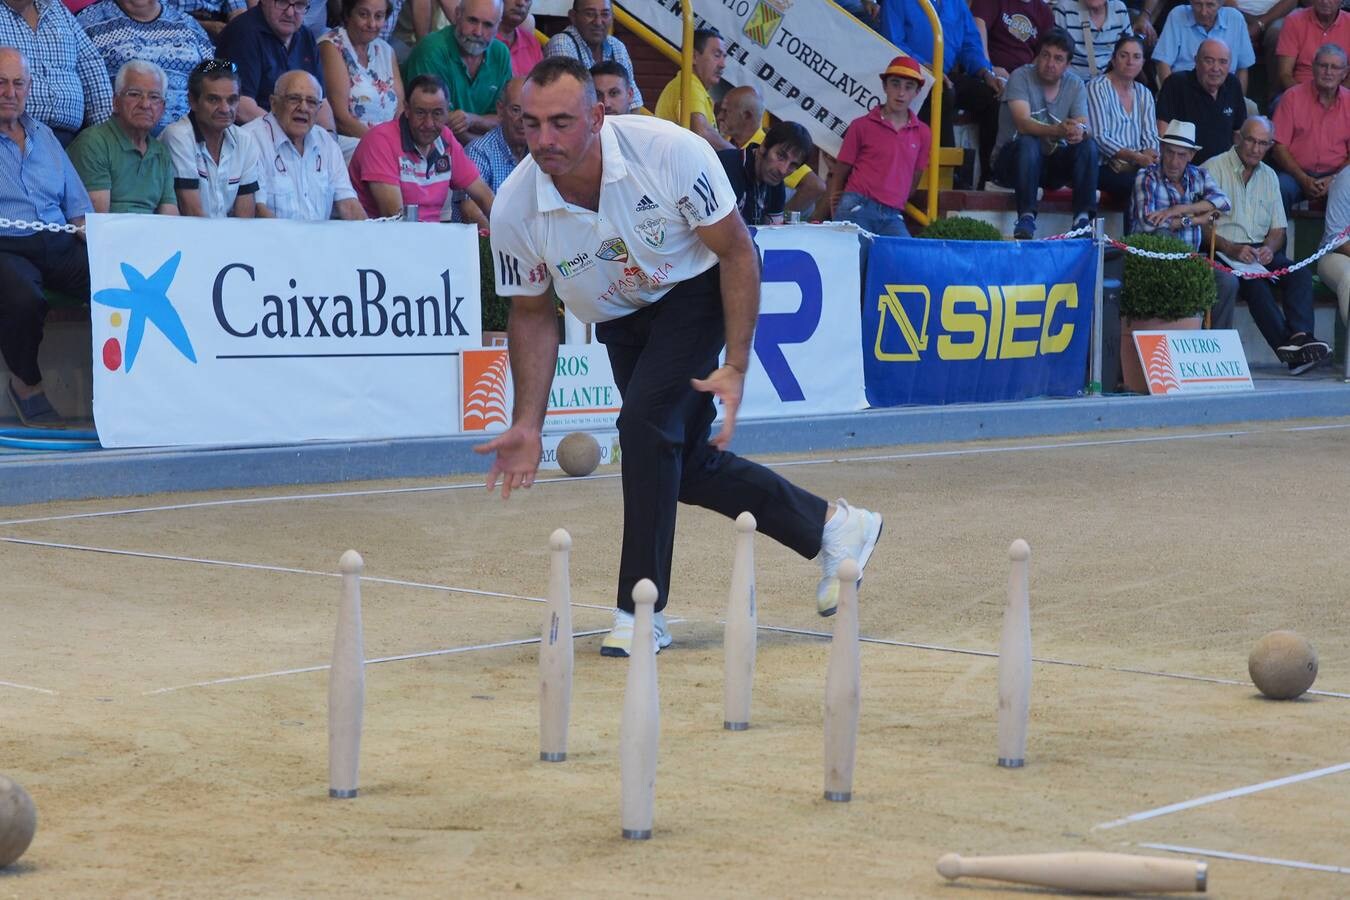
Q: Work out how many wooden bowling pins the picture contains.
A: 7